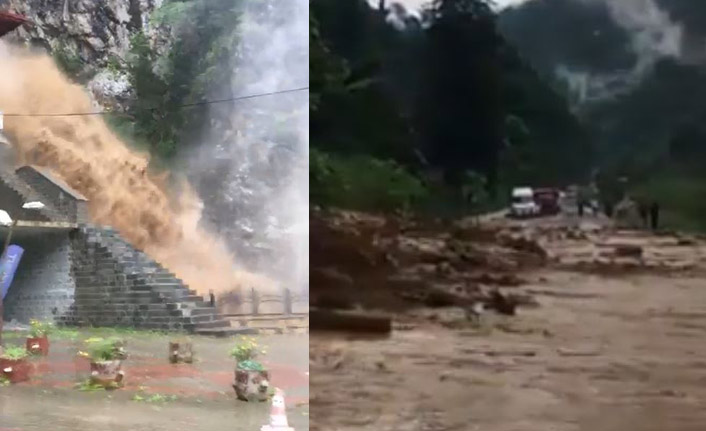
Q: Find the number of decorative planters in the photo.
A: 5